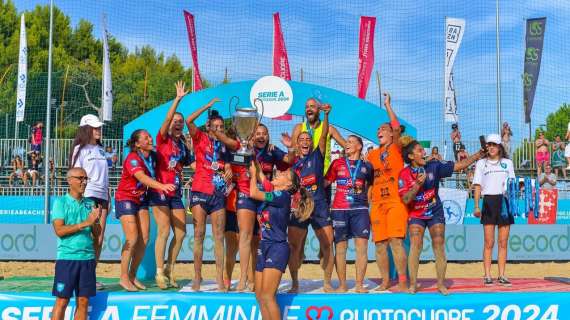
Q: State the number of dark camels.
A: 0